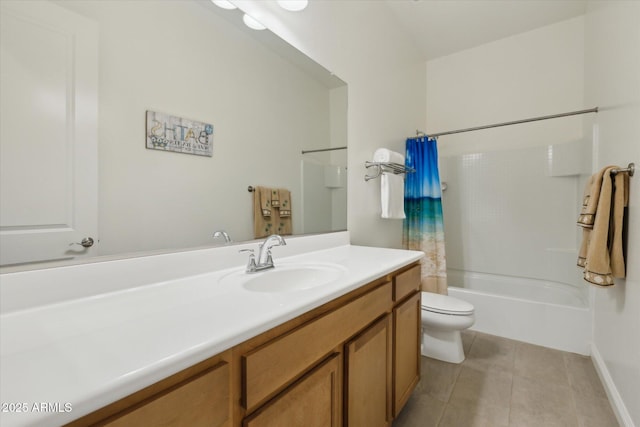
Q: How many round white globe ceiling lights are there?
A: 3